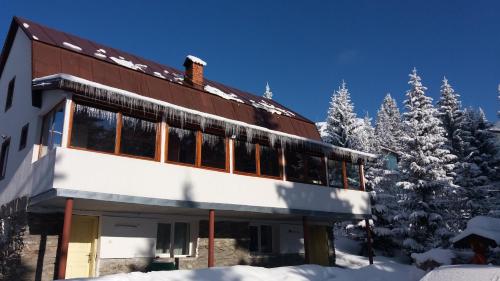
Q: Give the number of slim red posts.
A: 4